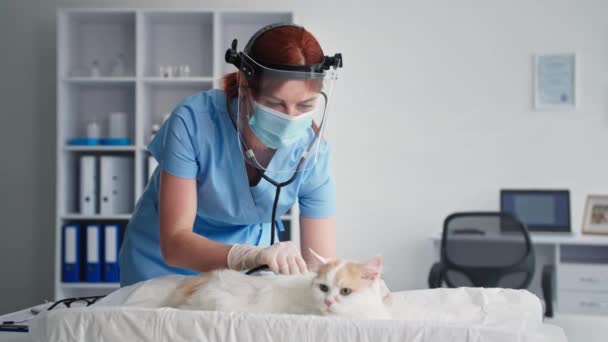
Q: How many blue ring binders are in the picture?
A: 3